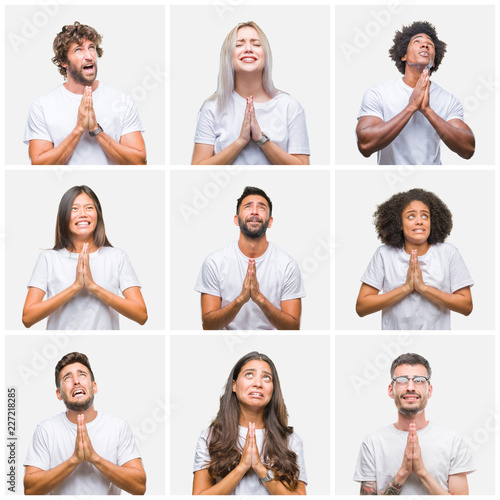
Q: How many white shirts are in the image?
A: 9